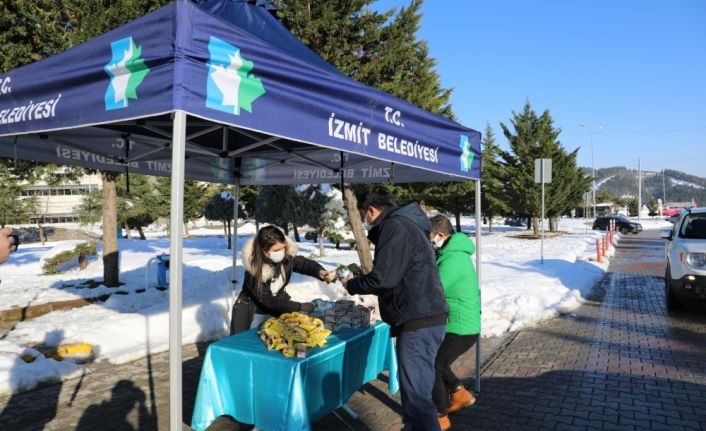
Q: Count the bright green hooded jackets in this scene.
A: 1